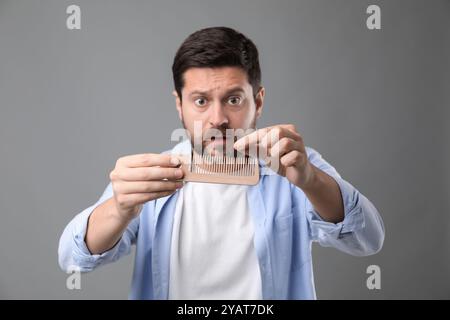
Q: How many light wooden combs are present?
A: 1